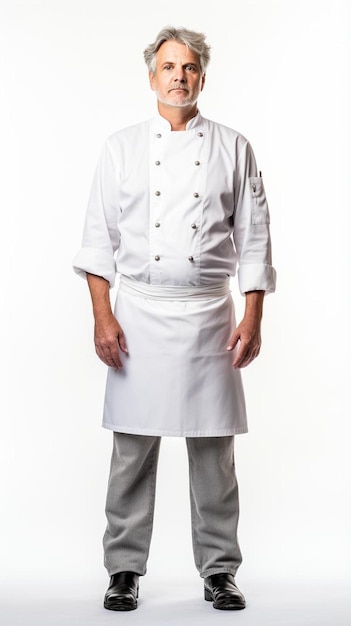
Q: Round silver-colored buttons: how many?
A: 10